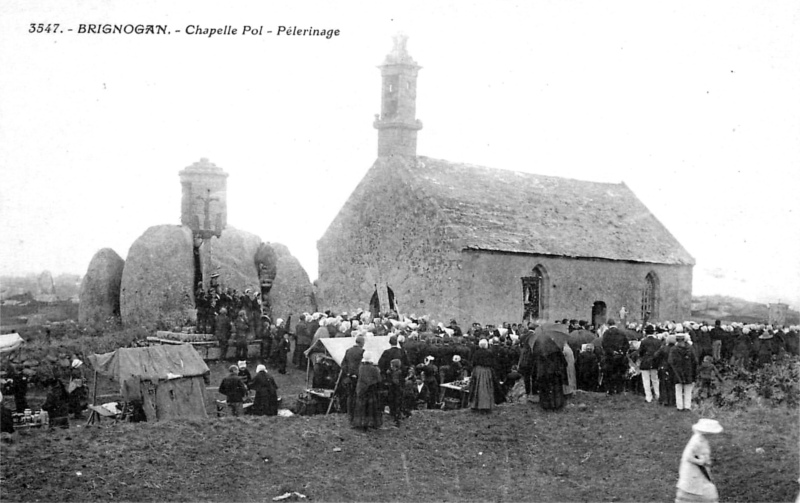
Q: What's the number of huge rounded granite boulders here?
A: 4